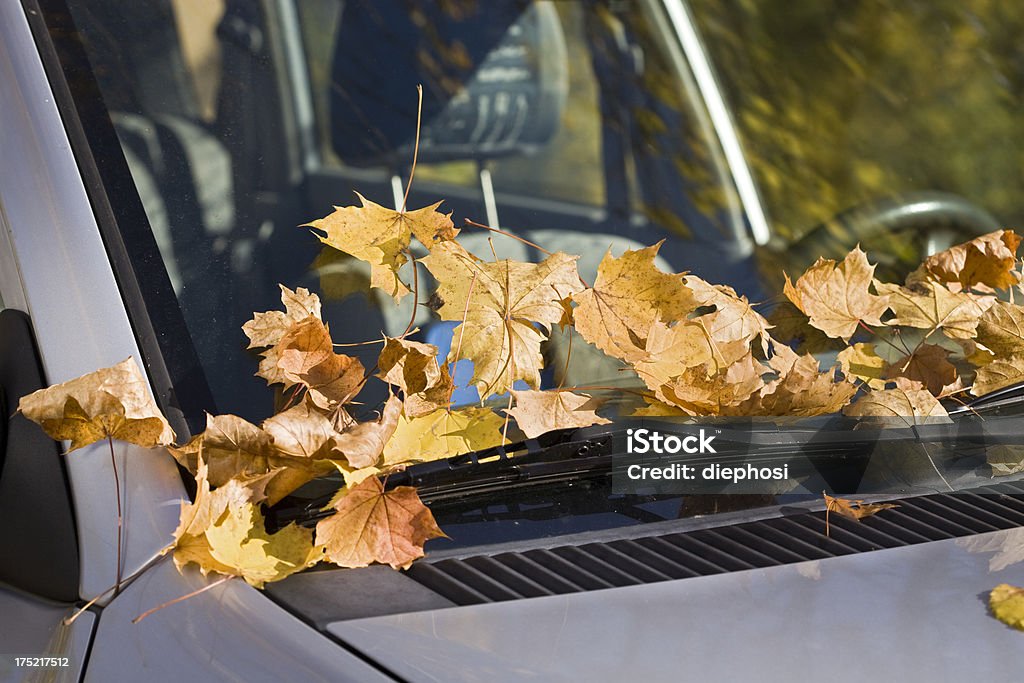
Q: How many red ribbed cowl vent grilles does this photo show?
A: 0